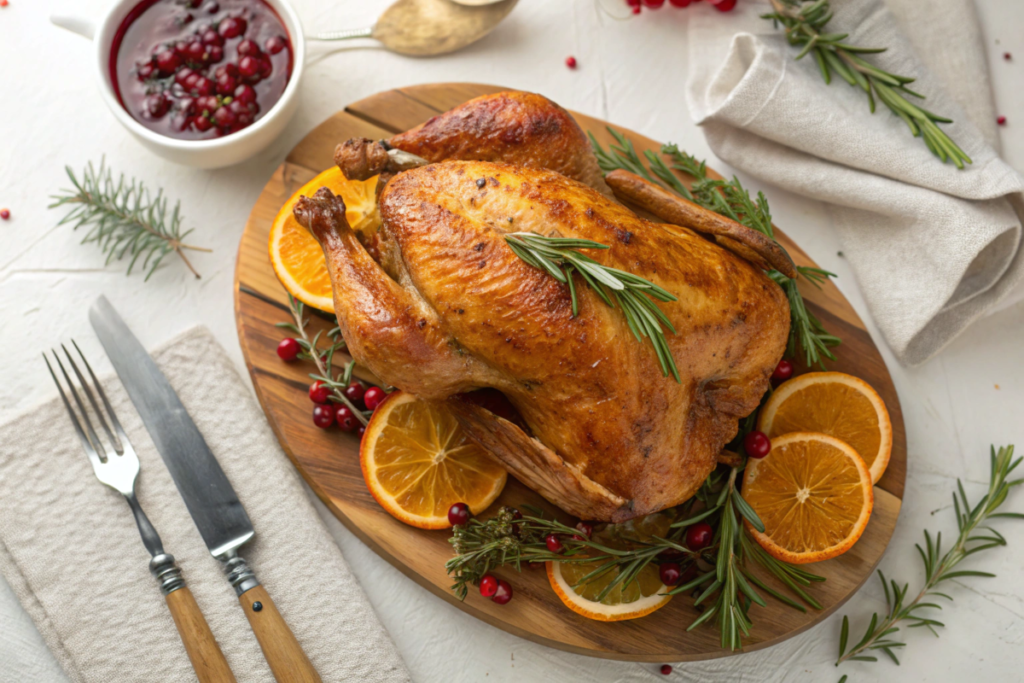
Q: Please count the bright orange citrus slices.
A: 5